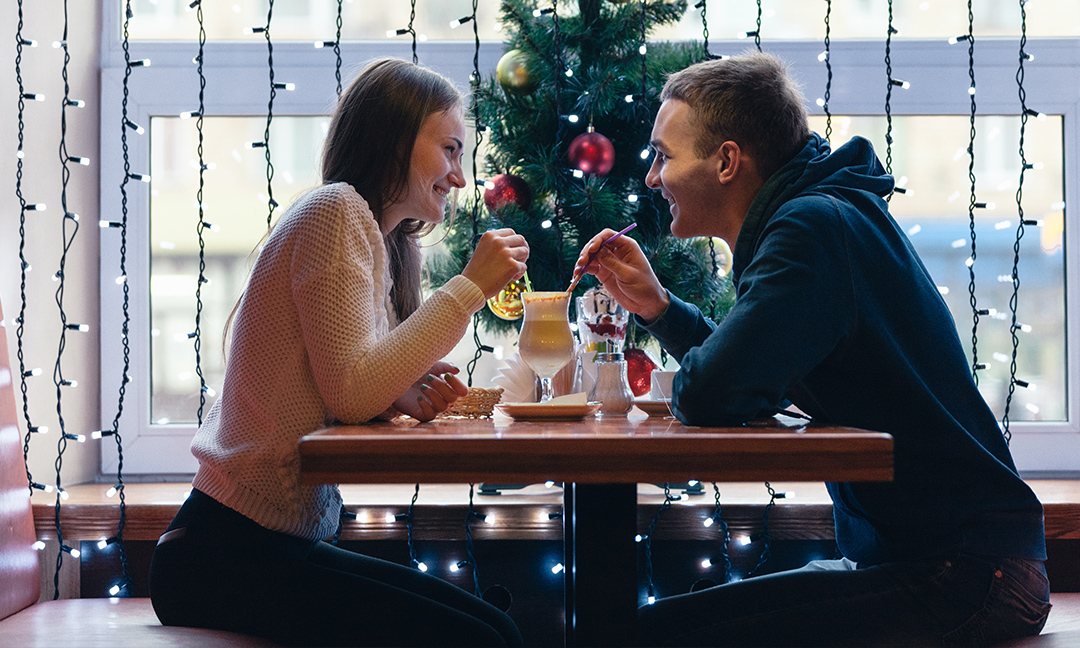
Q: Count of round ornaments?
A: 6